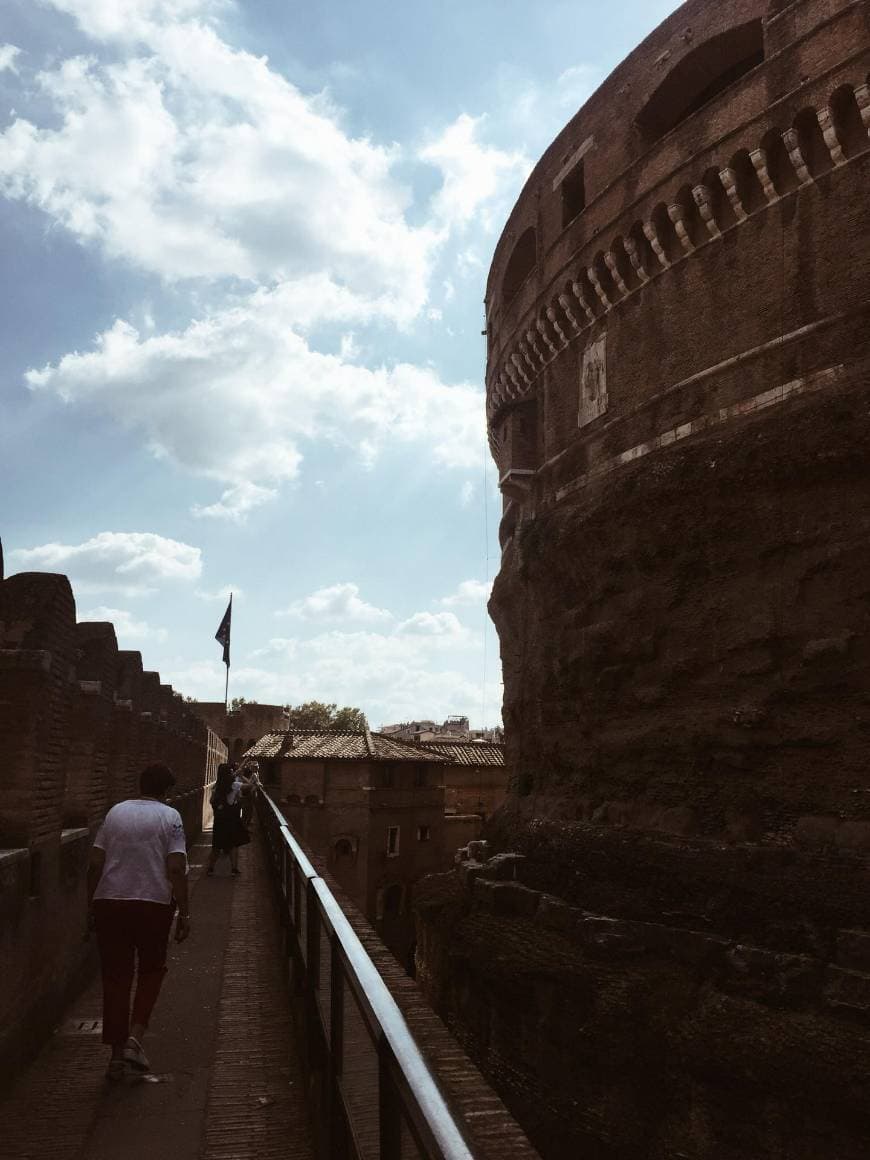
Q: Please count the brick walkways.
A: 1